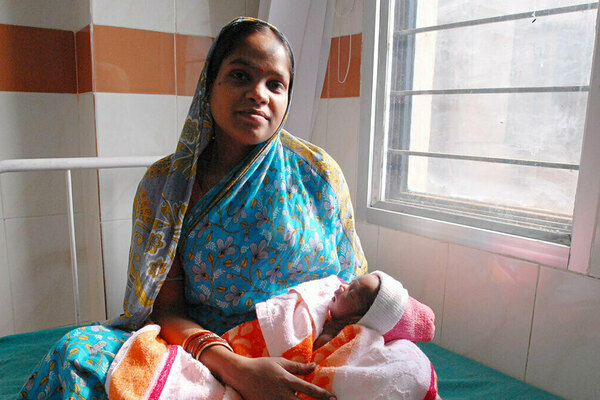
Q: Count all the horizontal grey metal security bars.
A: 3